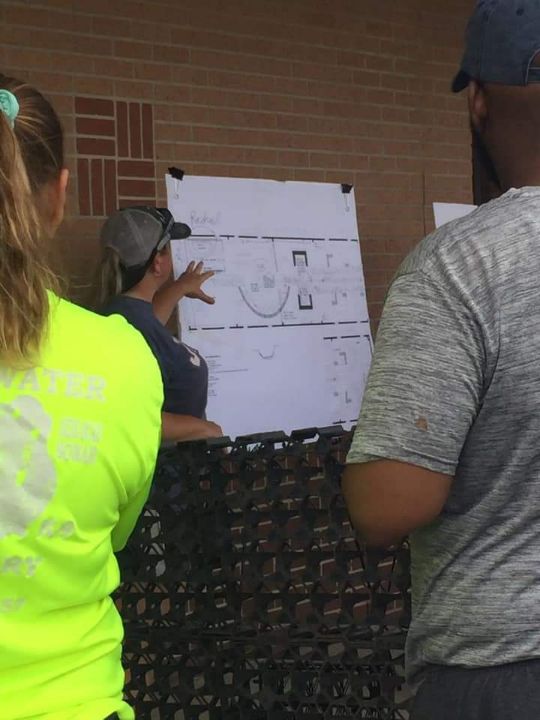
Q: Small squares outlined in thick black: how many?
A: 2